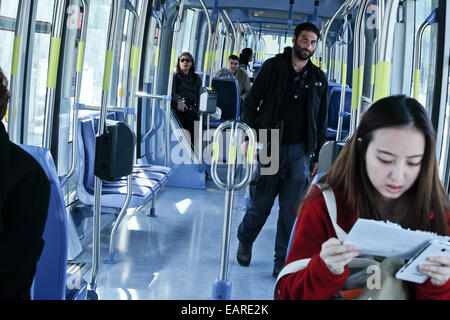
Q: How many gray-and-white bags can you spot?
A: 1